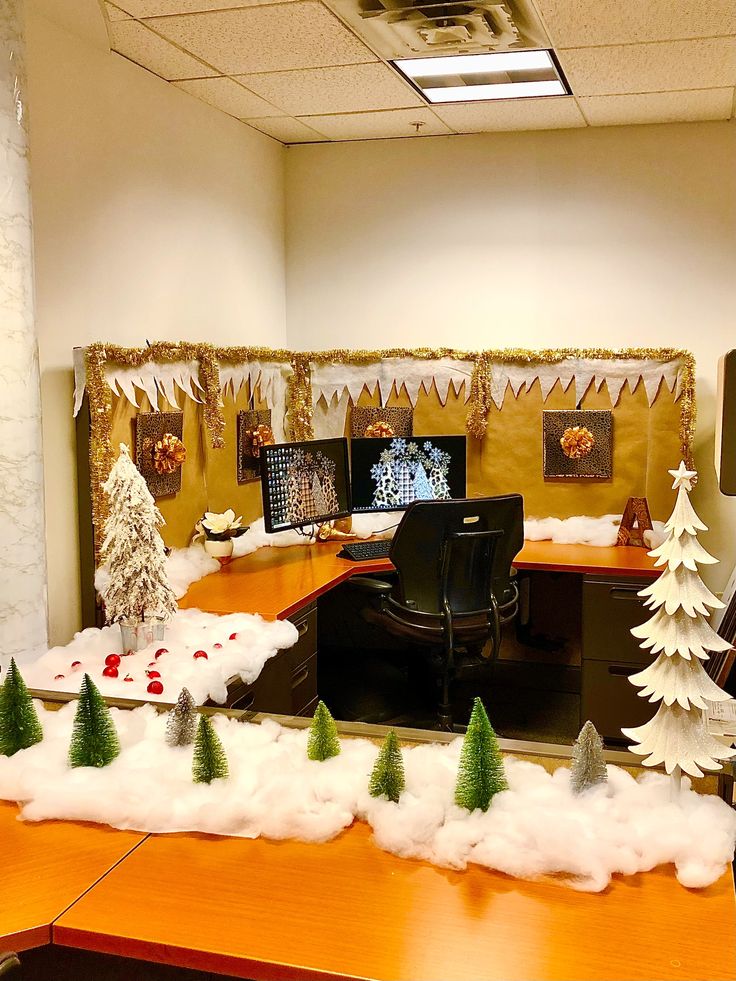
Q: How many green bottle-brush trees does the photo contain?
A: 6